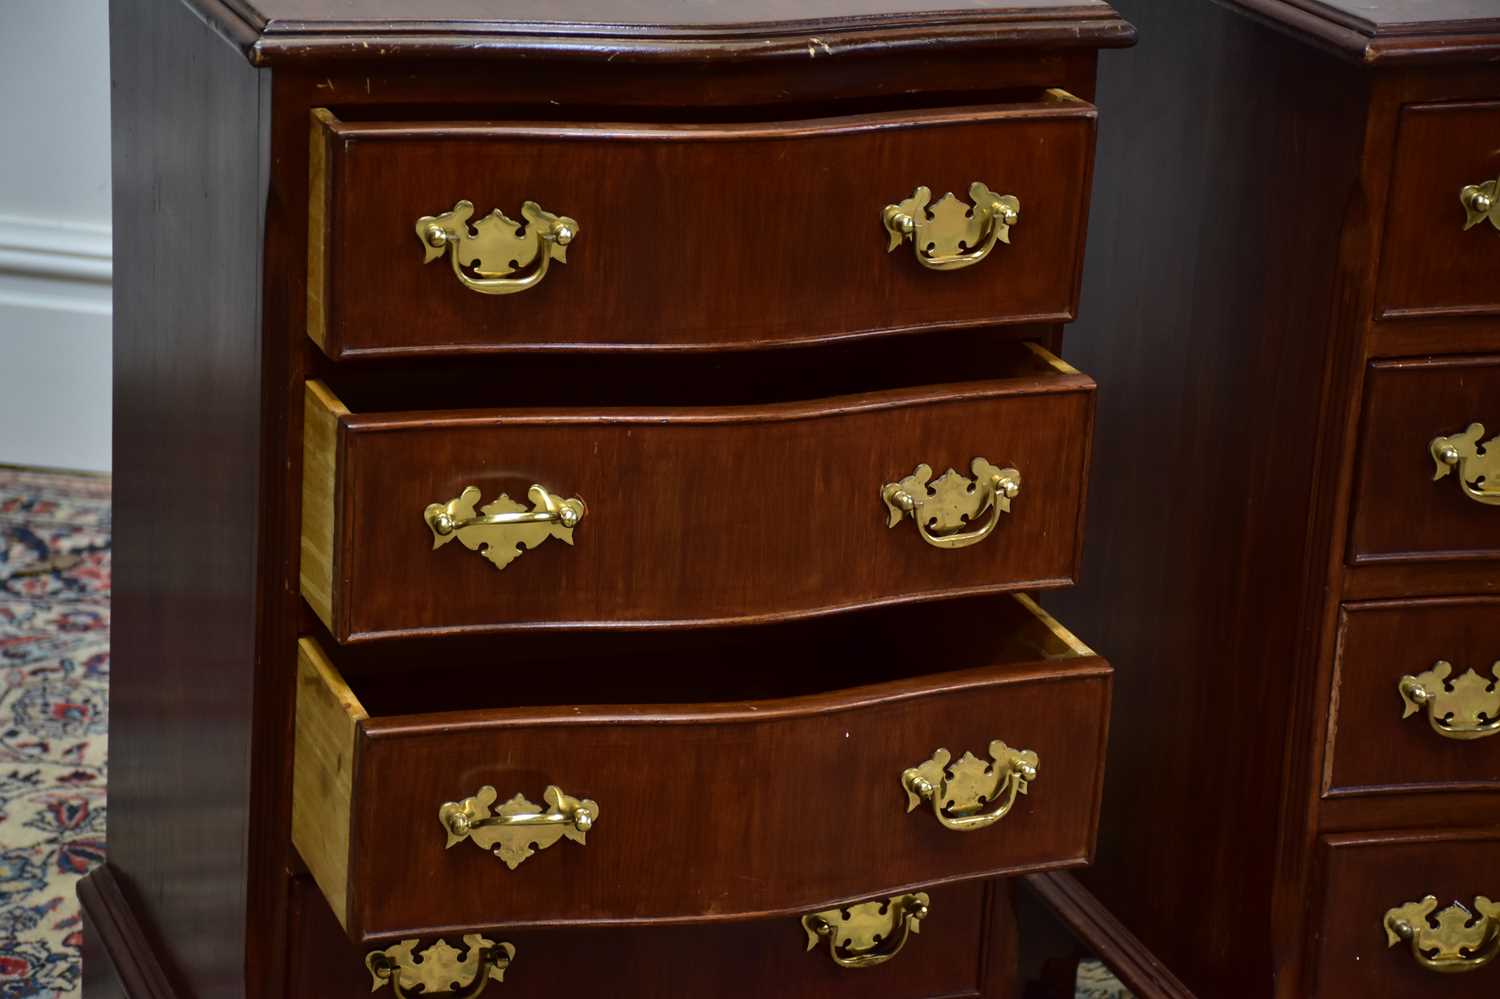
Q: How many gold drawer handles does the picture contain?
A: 12